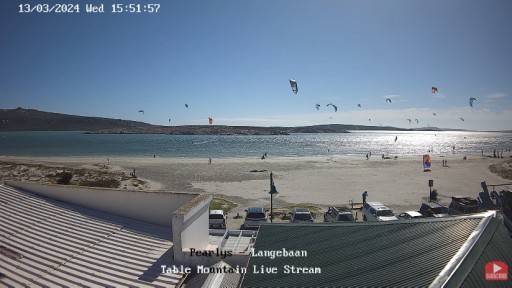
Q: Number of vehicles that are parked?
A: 8